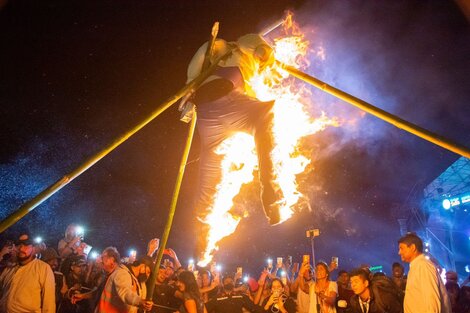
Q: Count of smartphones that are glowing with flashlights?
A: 9